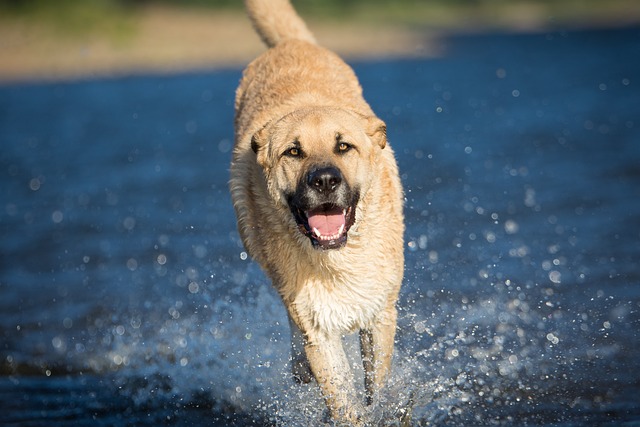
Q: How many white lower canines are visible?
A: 2